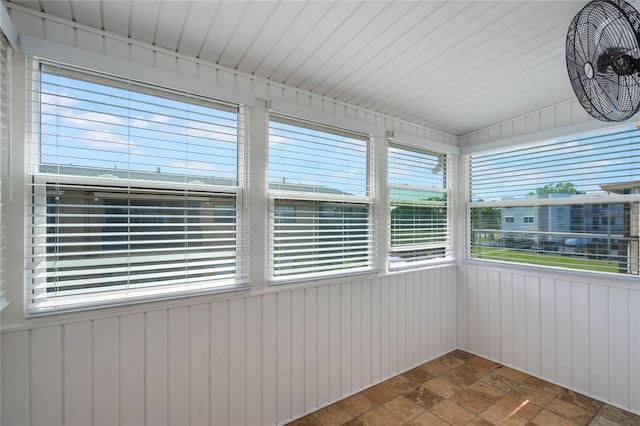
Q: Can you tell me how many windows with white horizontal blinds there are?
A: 4